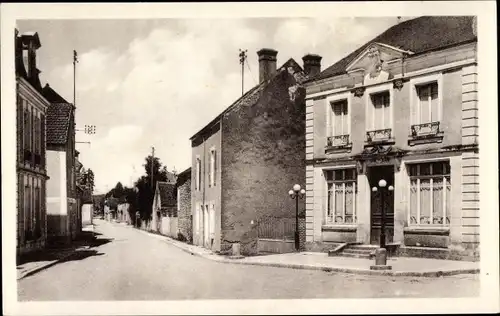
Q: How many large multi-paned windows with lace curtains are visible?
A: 2